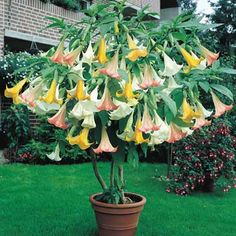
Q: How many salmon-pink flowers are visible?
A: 13